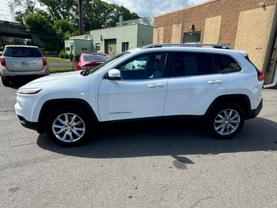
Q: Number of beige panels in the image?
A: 4